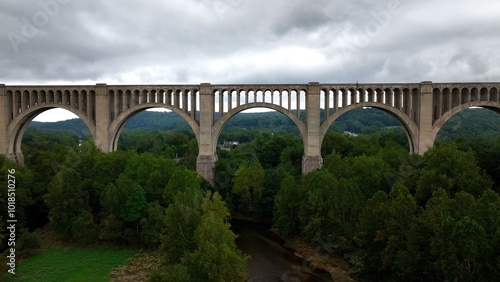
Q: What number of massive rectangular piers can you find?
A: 5